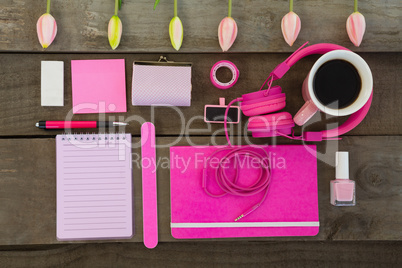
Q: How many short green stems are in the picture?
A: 6